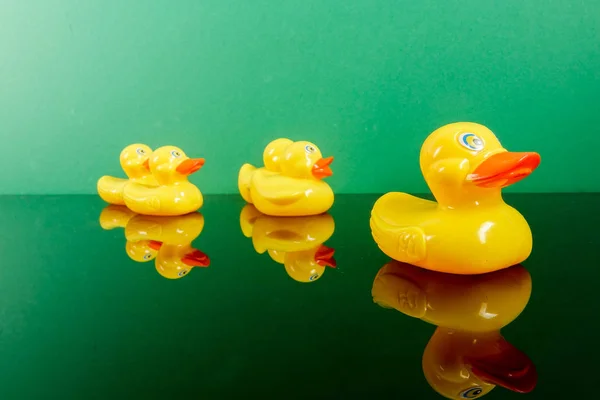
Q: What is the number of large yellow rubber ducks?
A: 1